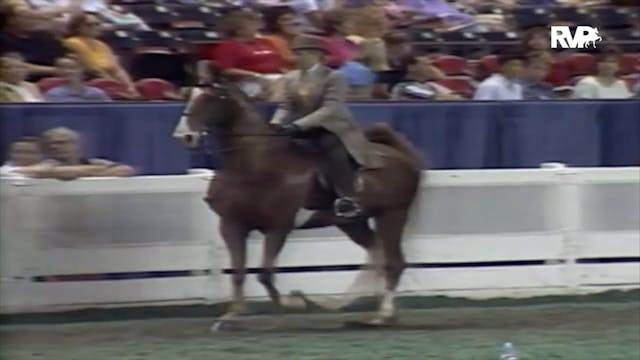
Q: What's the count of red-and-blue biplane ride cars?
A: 0